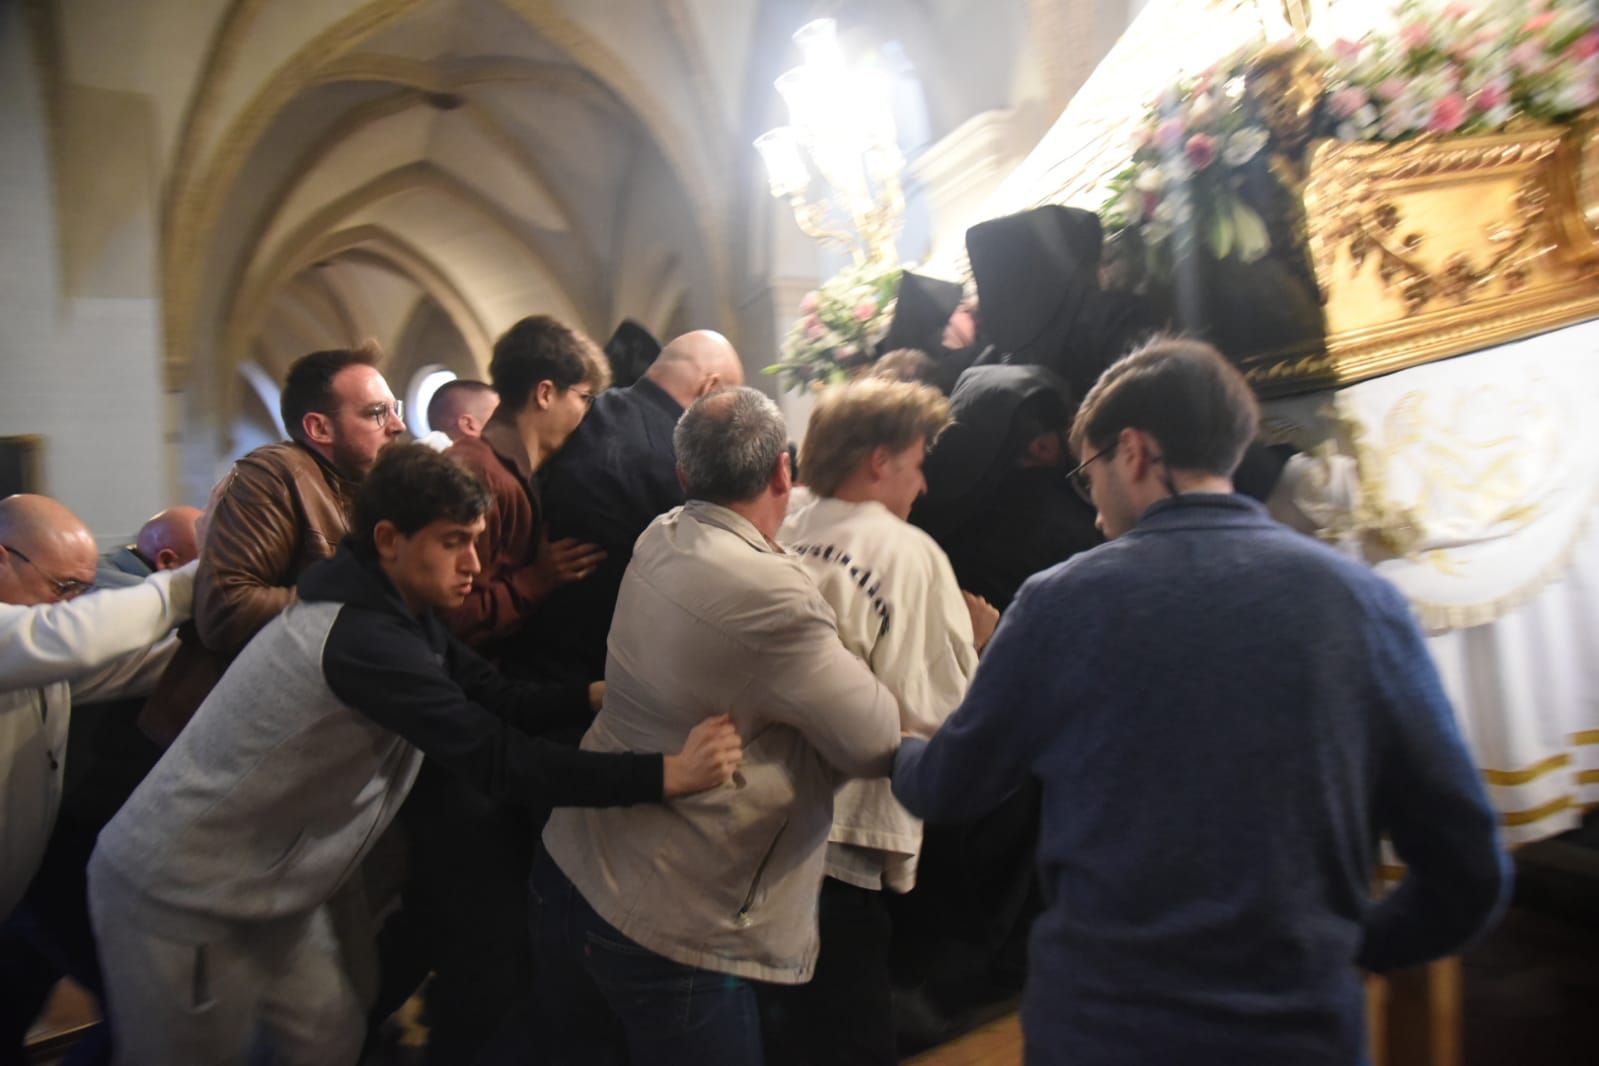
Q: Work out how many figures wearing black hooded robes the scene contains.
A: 4